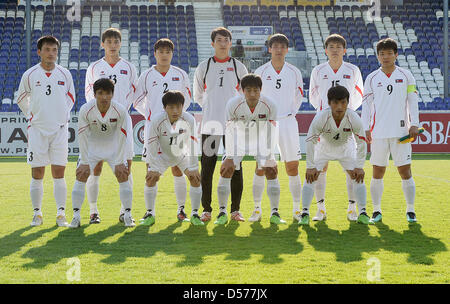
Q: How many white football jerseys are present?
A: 11